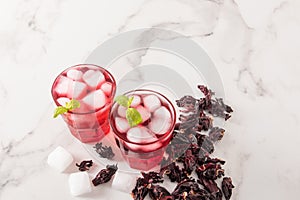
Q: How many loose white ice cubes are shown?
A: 3